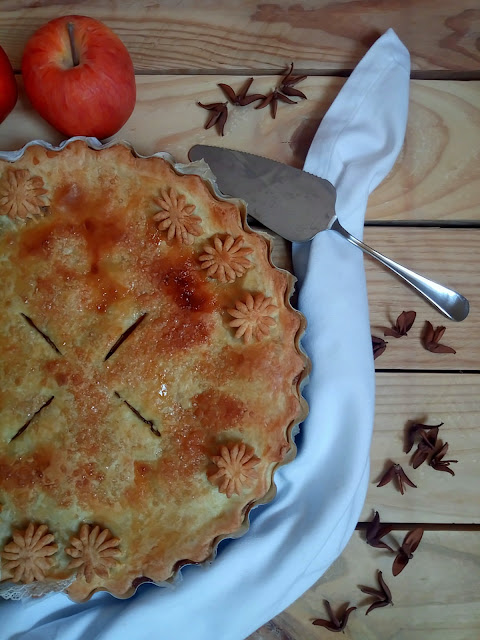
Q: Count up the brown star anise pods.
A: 15